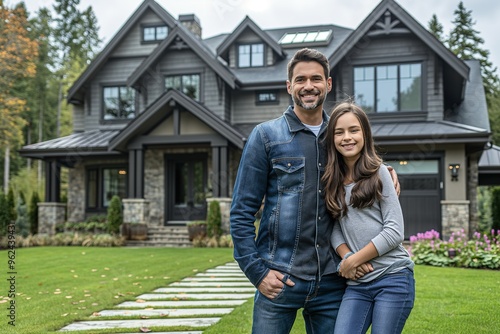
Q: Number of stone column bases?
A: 4